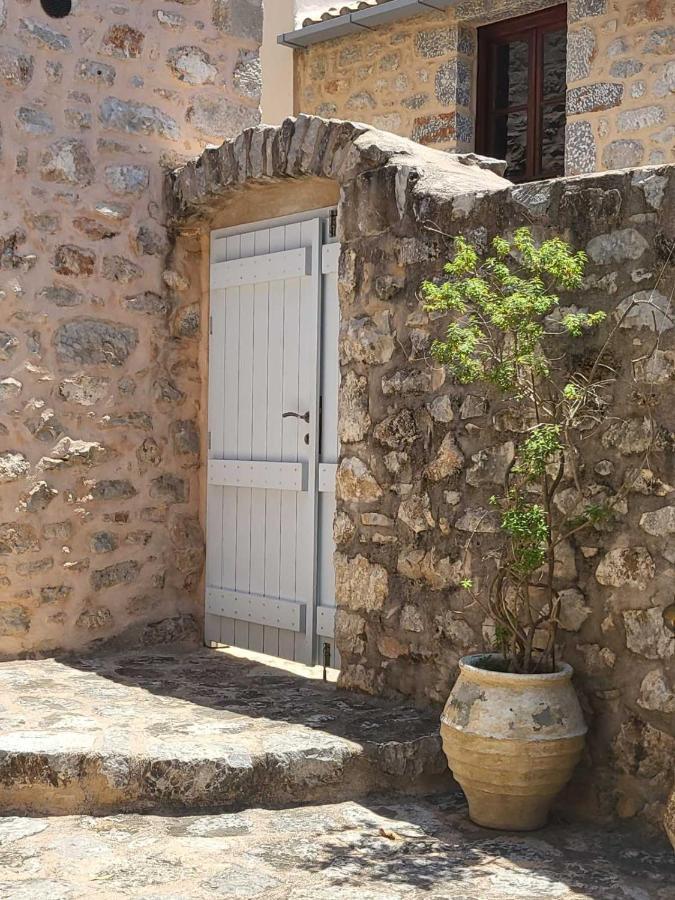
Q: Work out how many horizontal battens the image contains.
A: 6